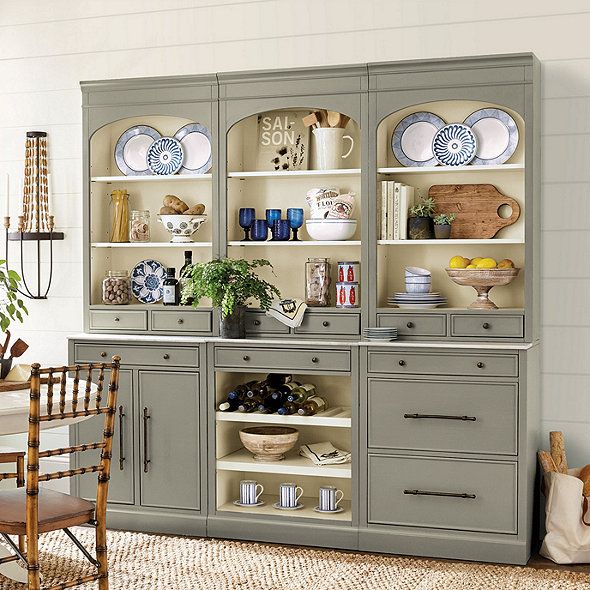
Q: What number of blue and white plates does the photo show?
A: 7